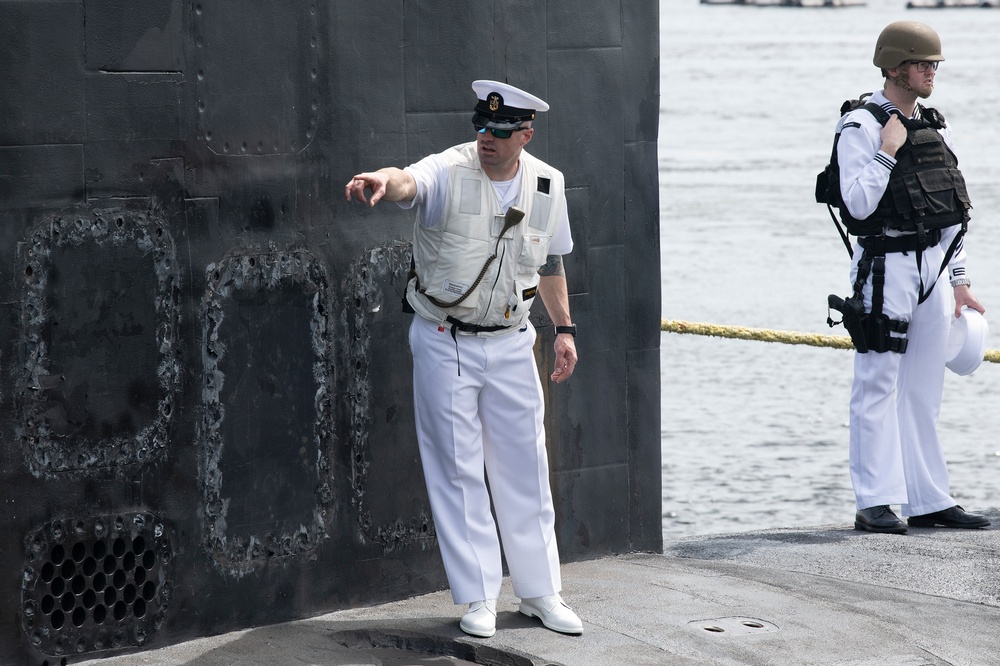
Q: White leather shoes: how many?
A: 2